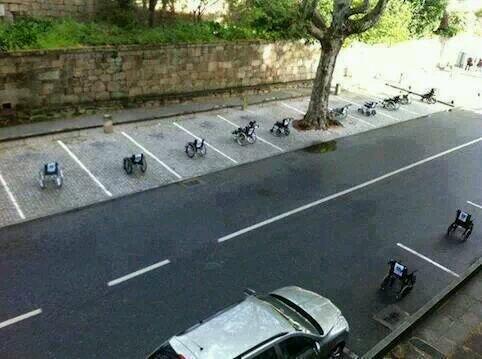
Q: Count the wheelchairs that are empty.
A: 12